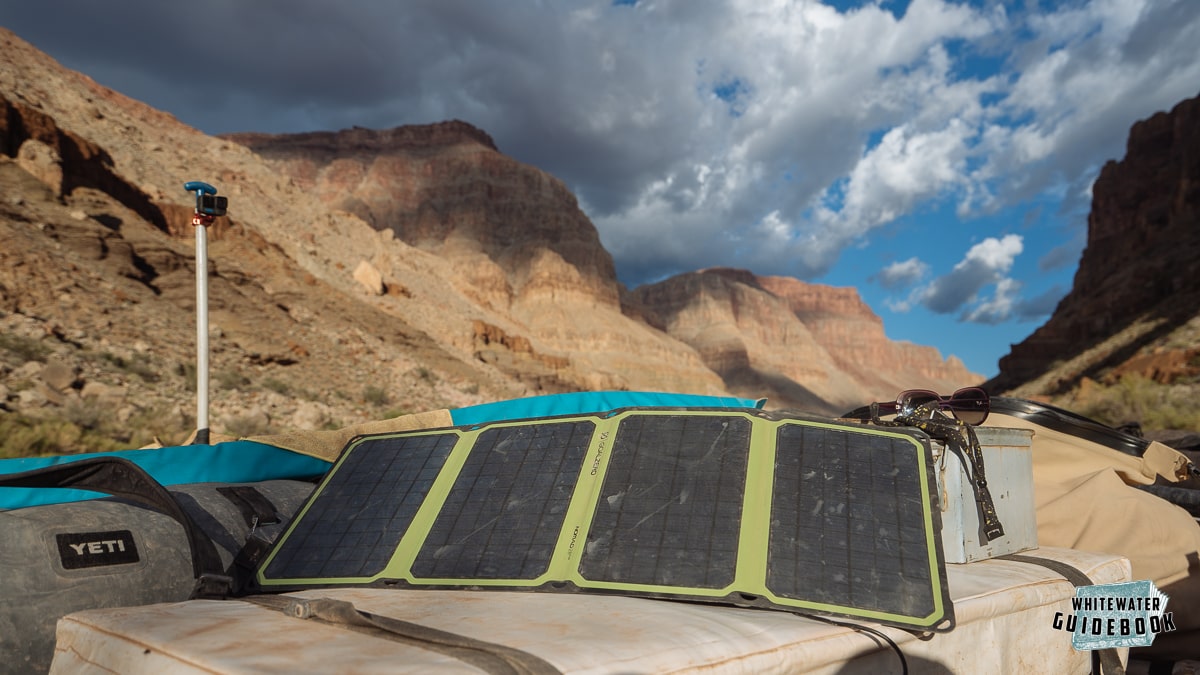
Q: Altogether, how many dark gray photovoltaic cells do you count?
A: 4